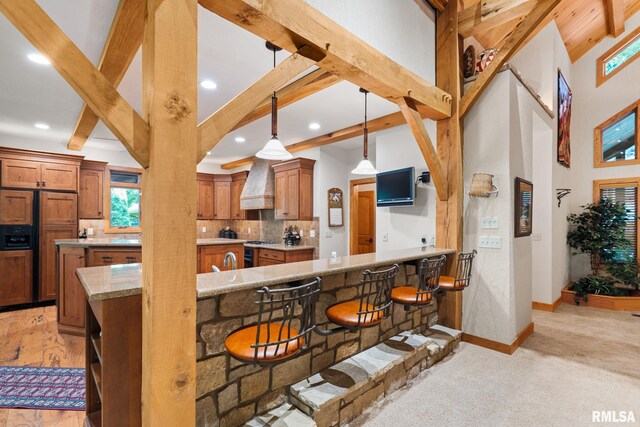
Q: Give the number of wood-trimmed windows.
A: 4